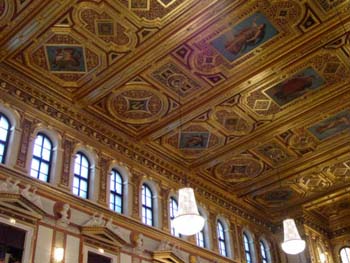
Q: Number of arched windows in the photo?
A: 11